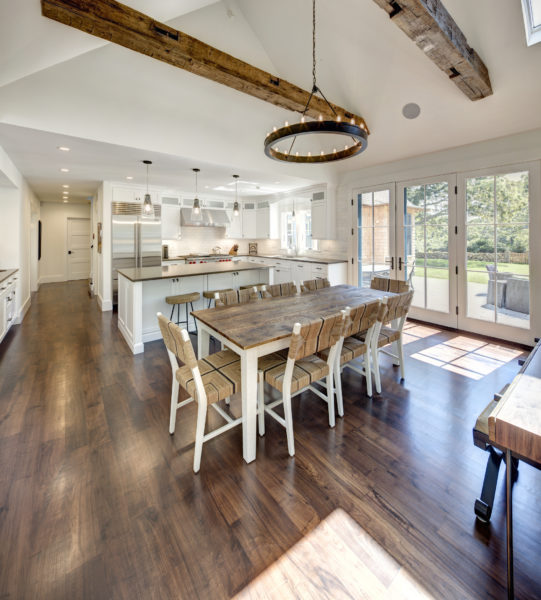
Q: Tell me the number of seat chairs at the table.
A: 8